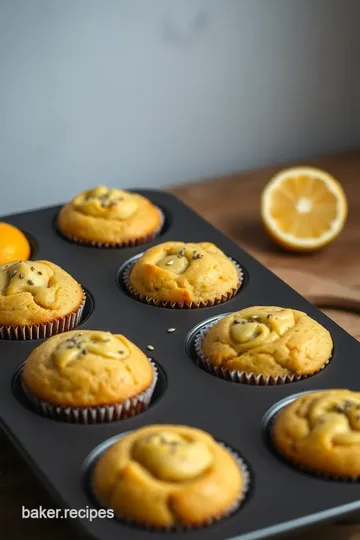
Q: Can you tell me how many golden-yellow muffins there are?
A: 7